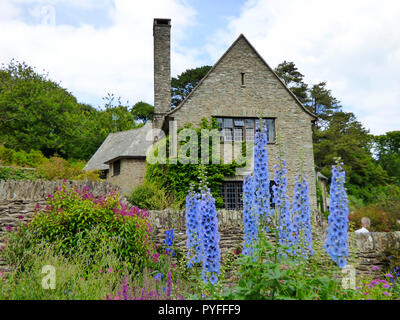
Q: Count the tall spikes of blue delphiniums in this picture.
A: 7